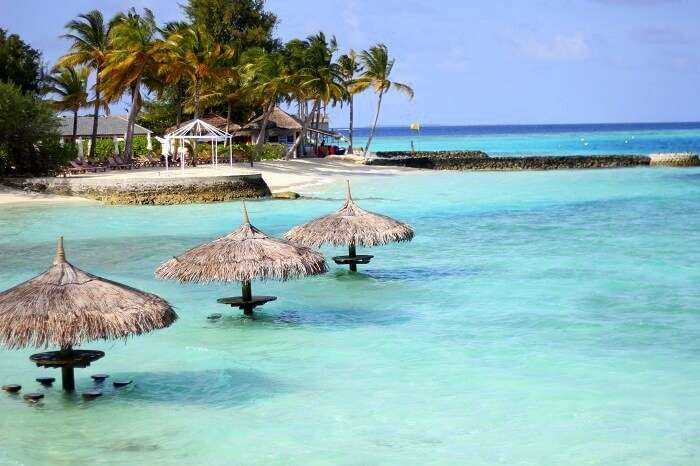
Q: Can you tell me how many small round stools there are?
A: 6